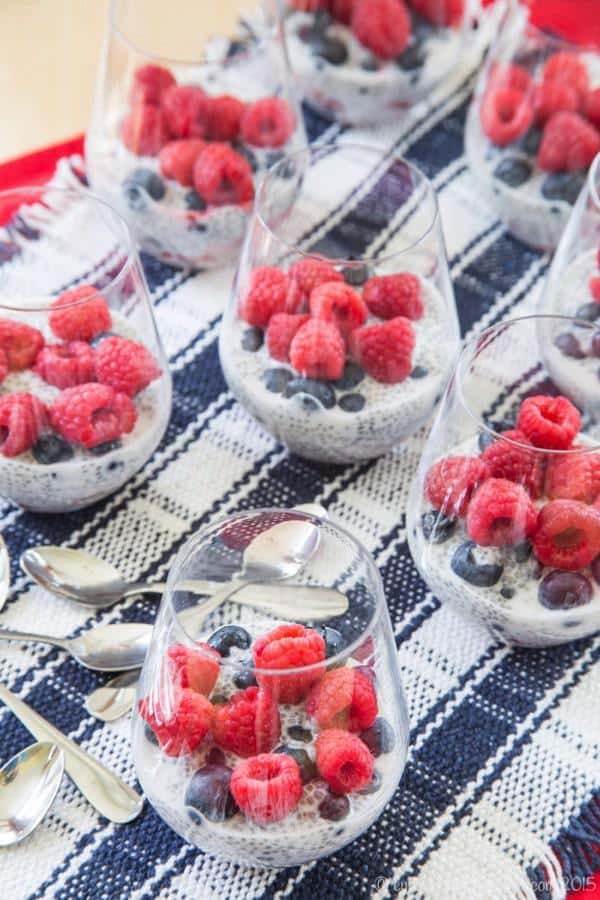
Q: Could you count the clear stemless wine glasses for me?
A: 8